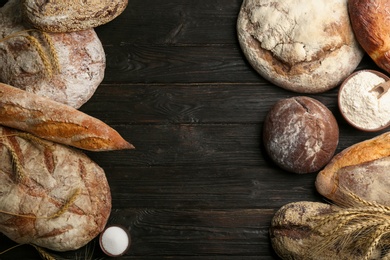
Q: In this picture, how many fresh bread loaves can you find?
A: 9